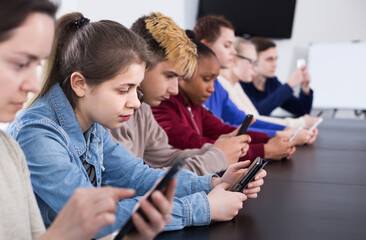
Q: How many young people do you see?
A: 7